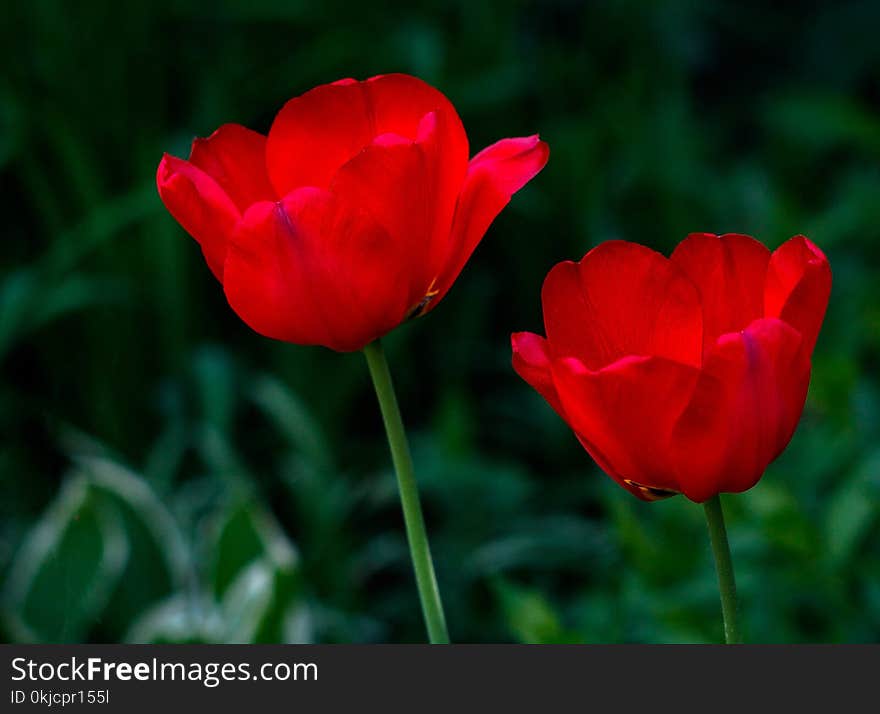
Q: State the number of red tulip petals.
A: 12